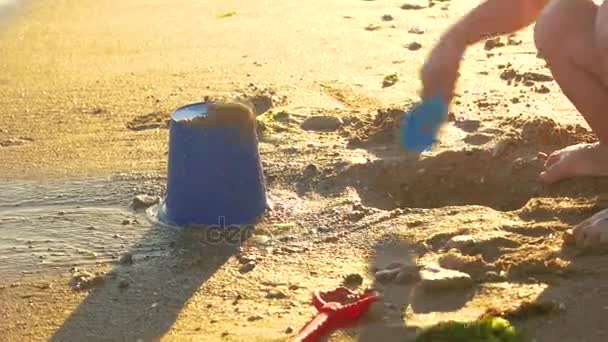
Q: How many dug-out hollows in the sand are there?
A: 1